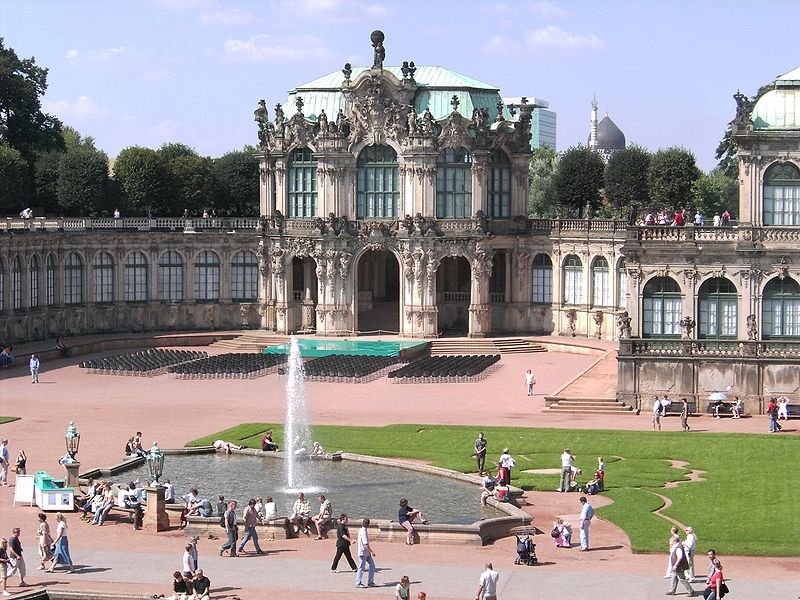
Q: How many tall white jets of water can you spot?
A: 1